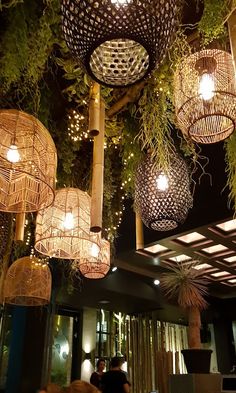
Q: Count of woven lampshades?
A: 7